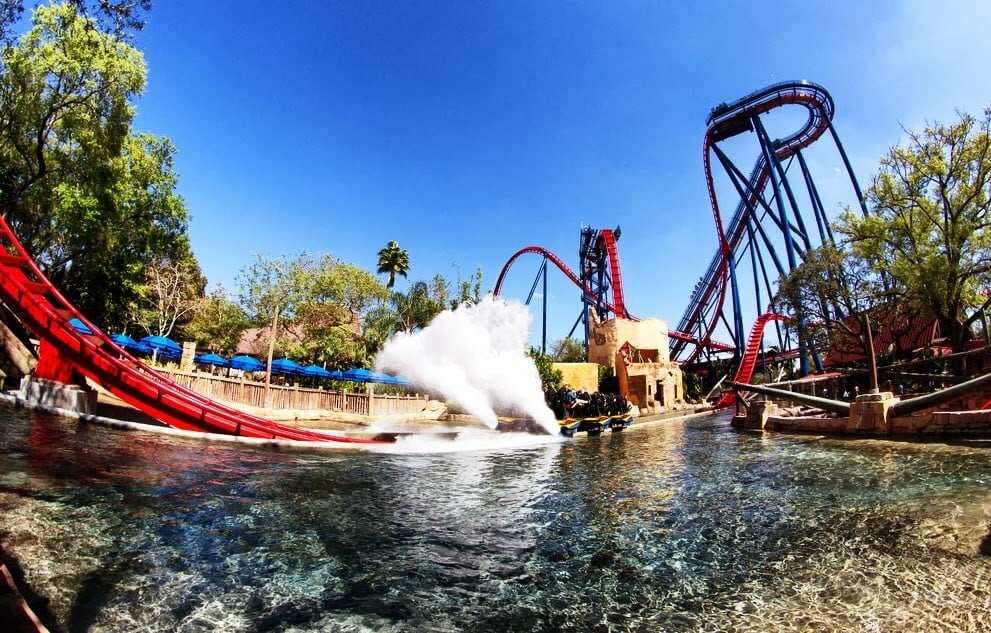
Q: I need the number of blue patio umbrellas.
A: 11